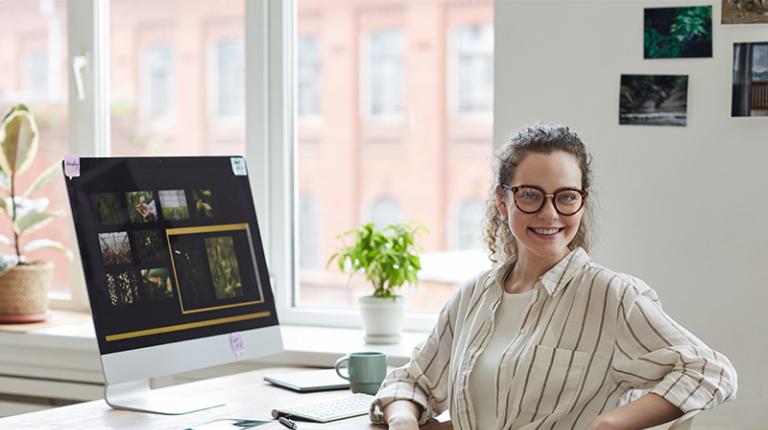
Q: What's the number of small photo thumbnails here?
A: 8